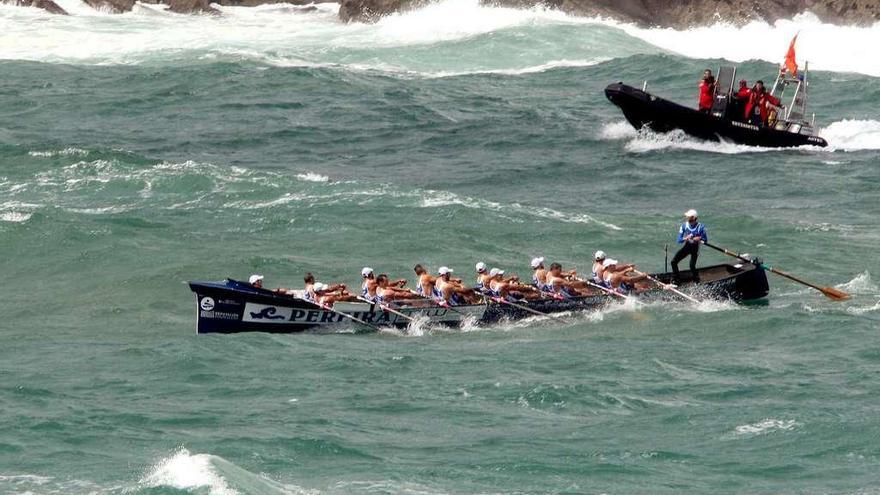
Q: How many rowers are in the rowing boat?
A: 13